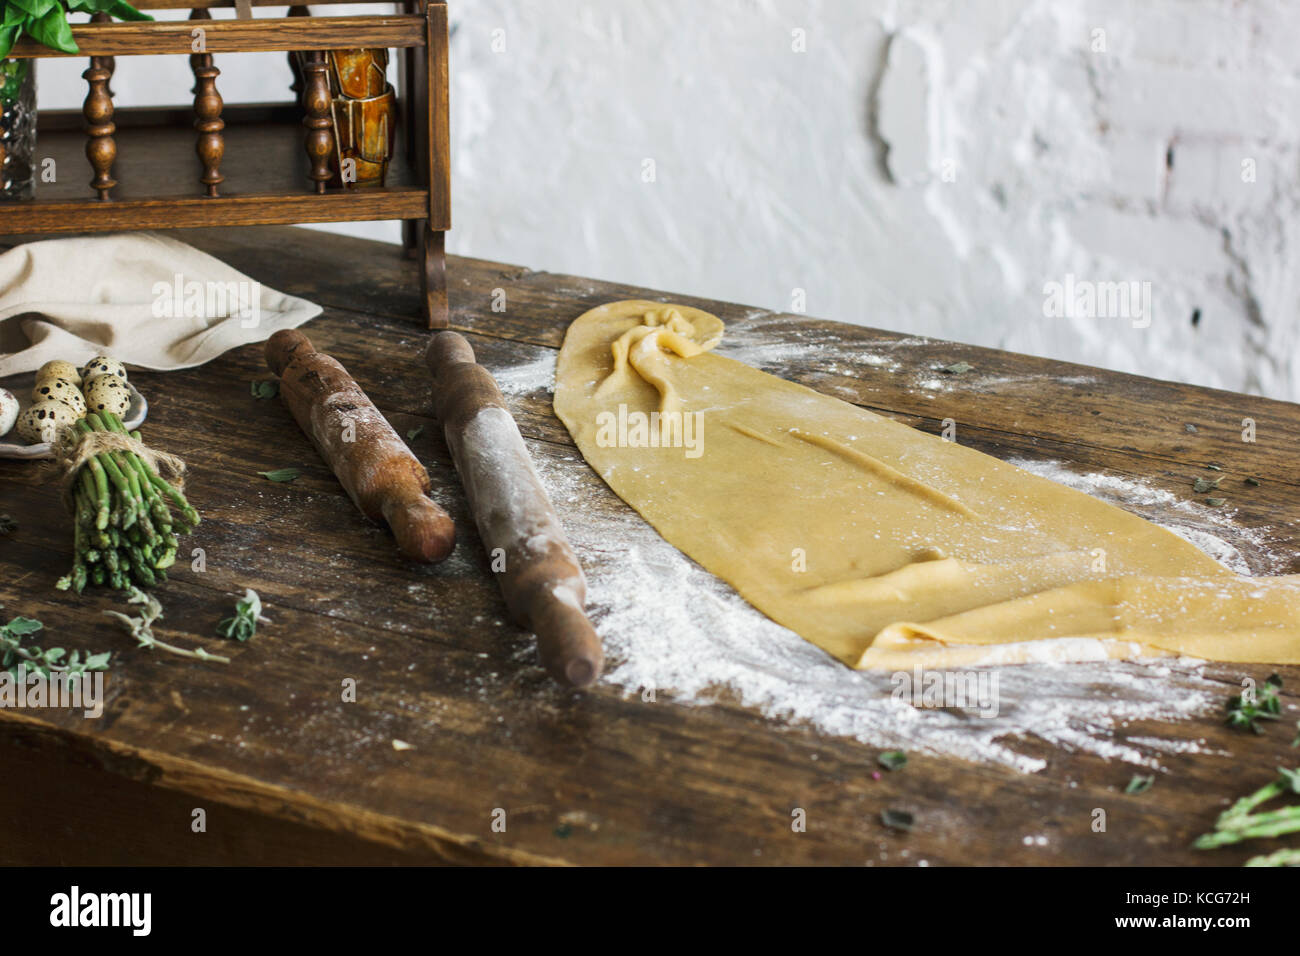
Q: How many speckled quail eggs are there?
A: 6